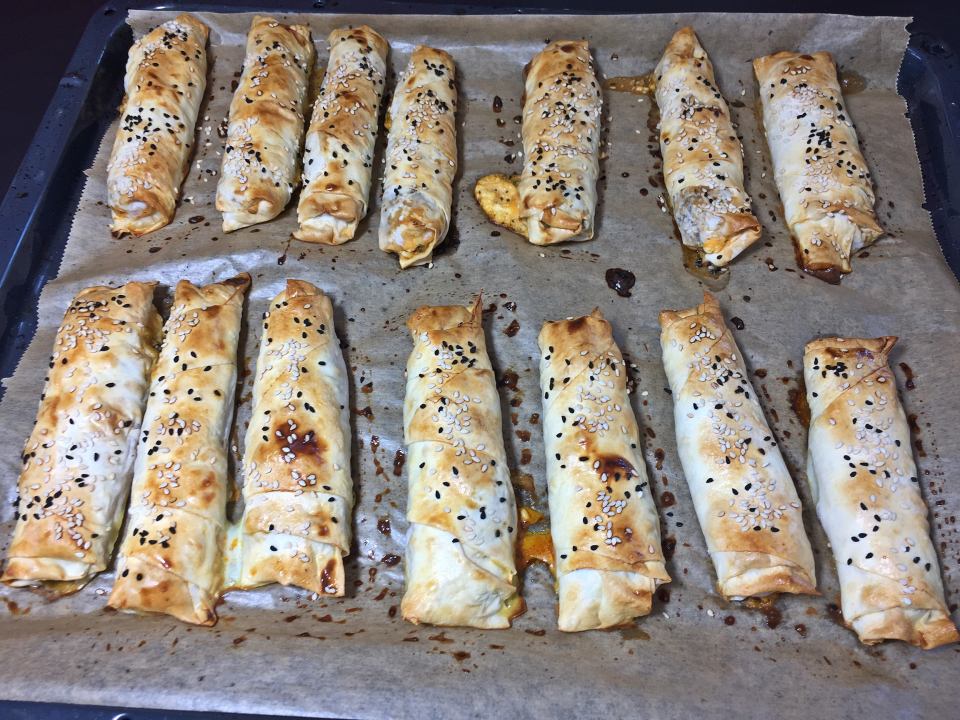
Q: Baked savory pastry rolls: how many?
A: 14